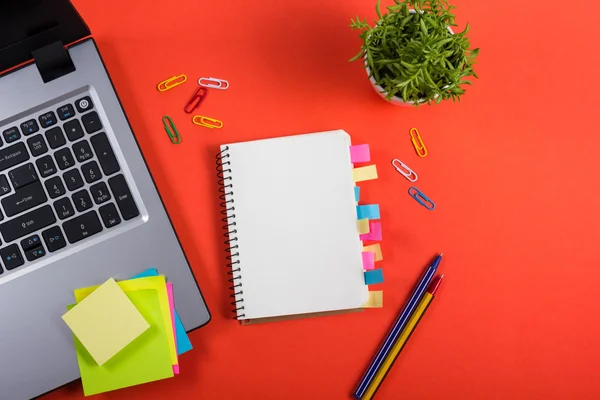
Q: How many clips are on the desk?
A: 8